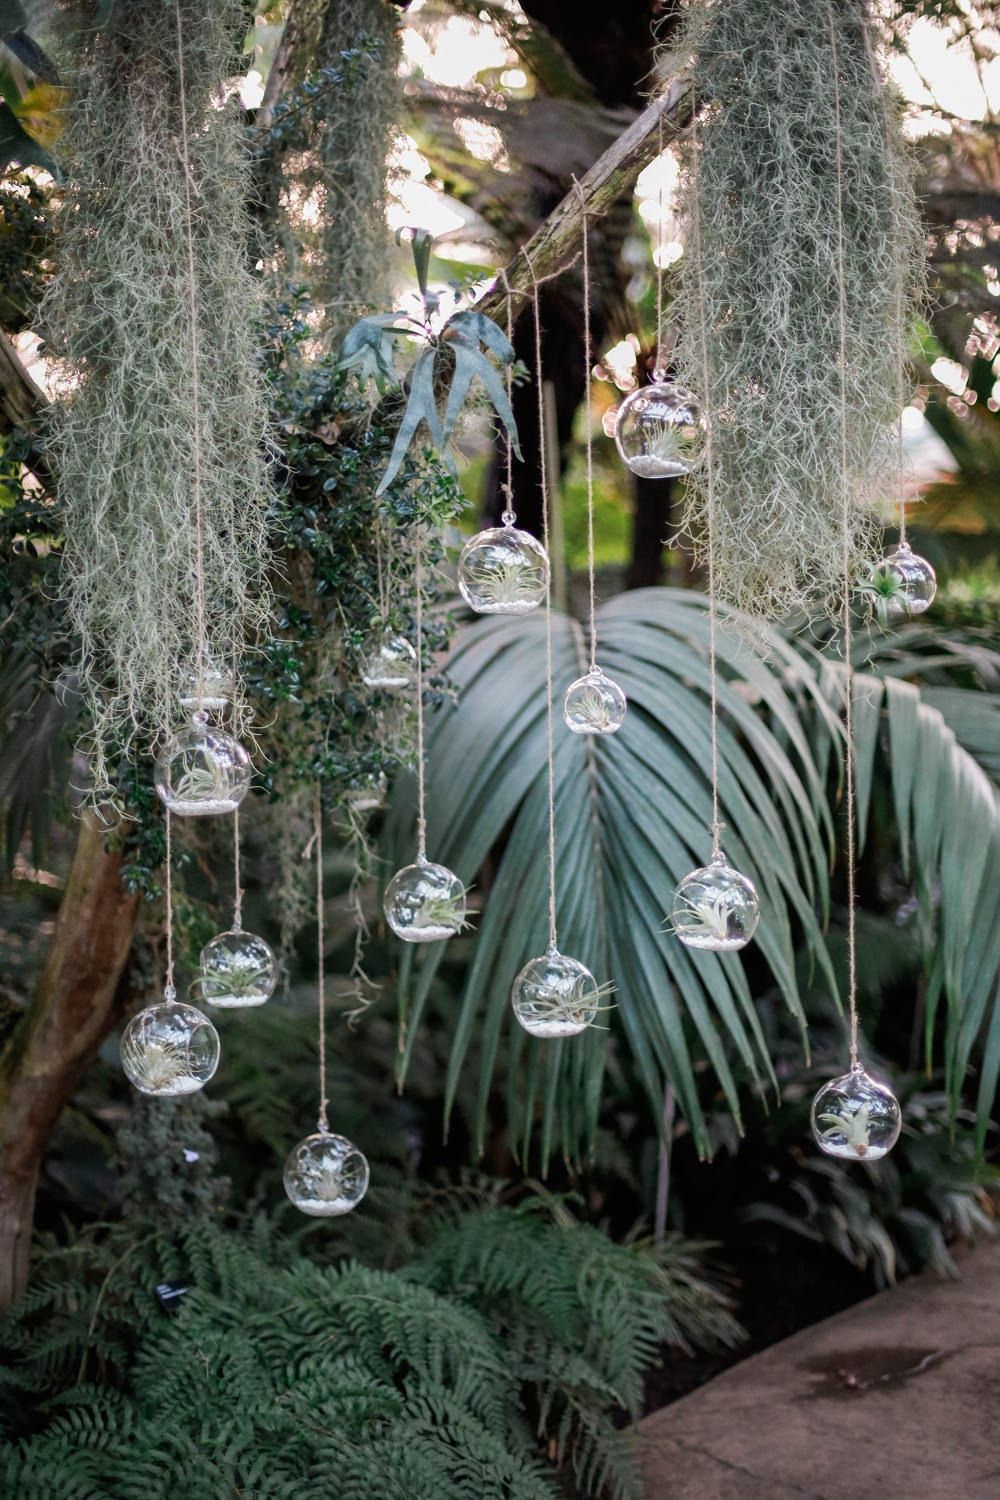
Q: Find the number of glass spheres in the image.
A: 15